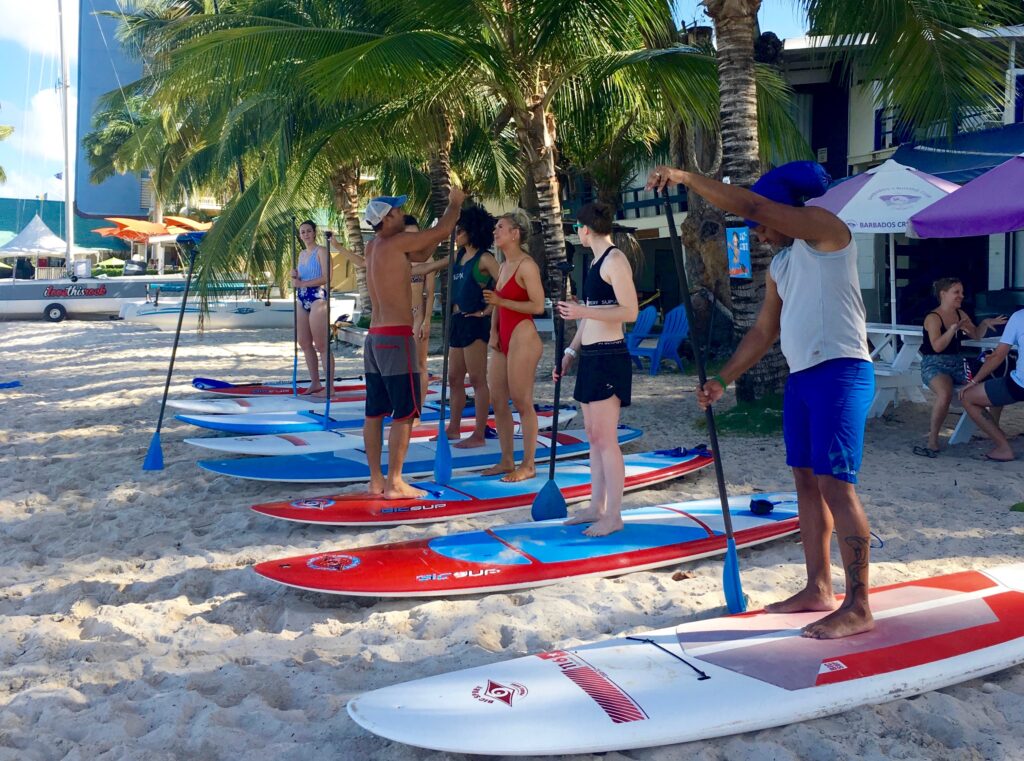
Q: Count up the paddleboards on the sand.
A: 8